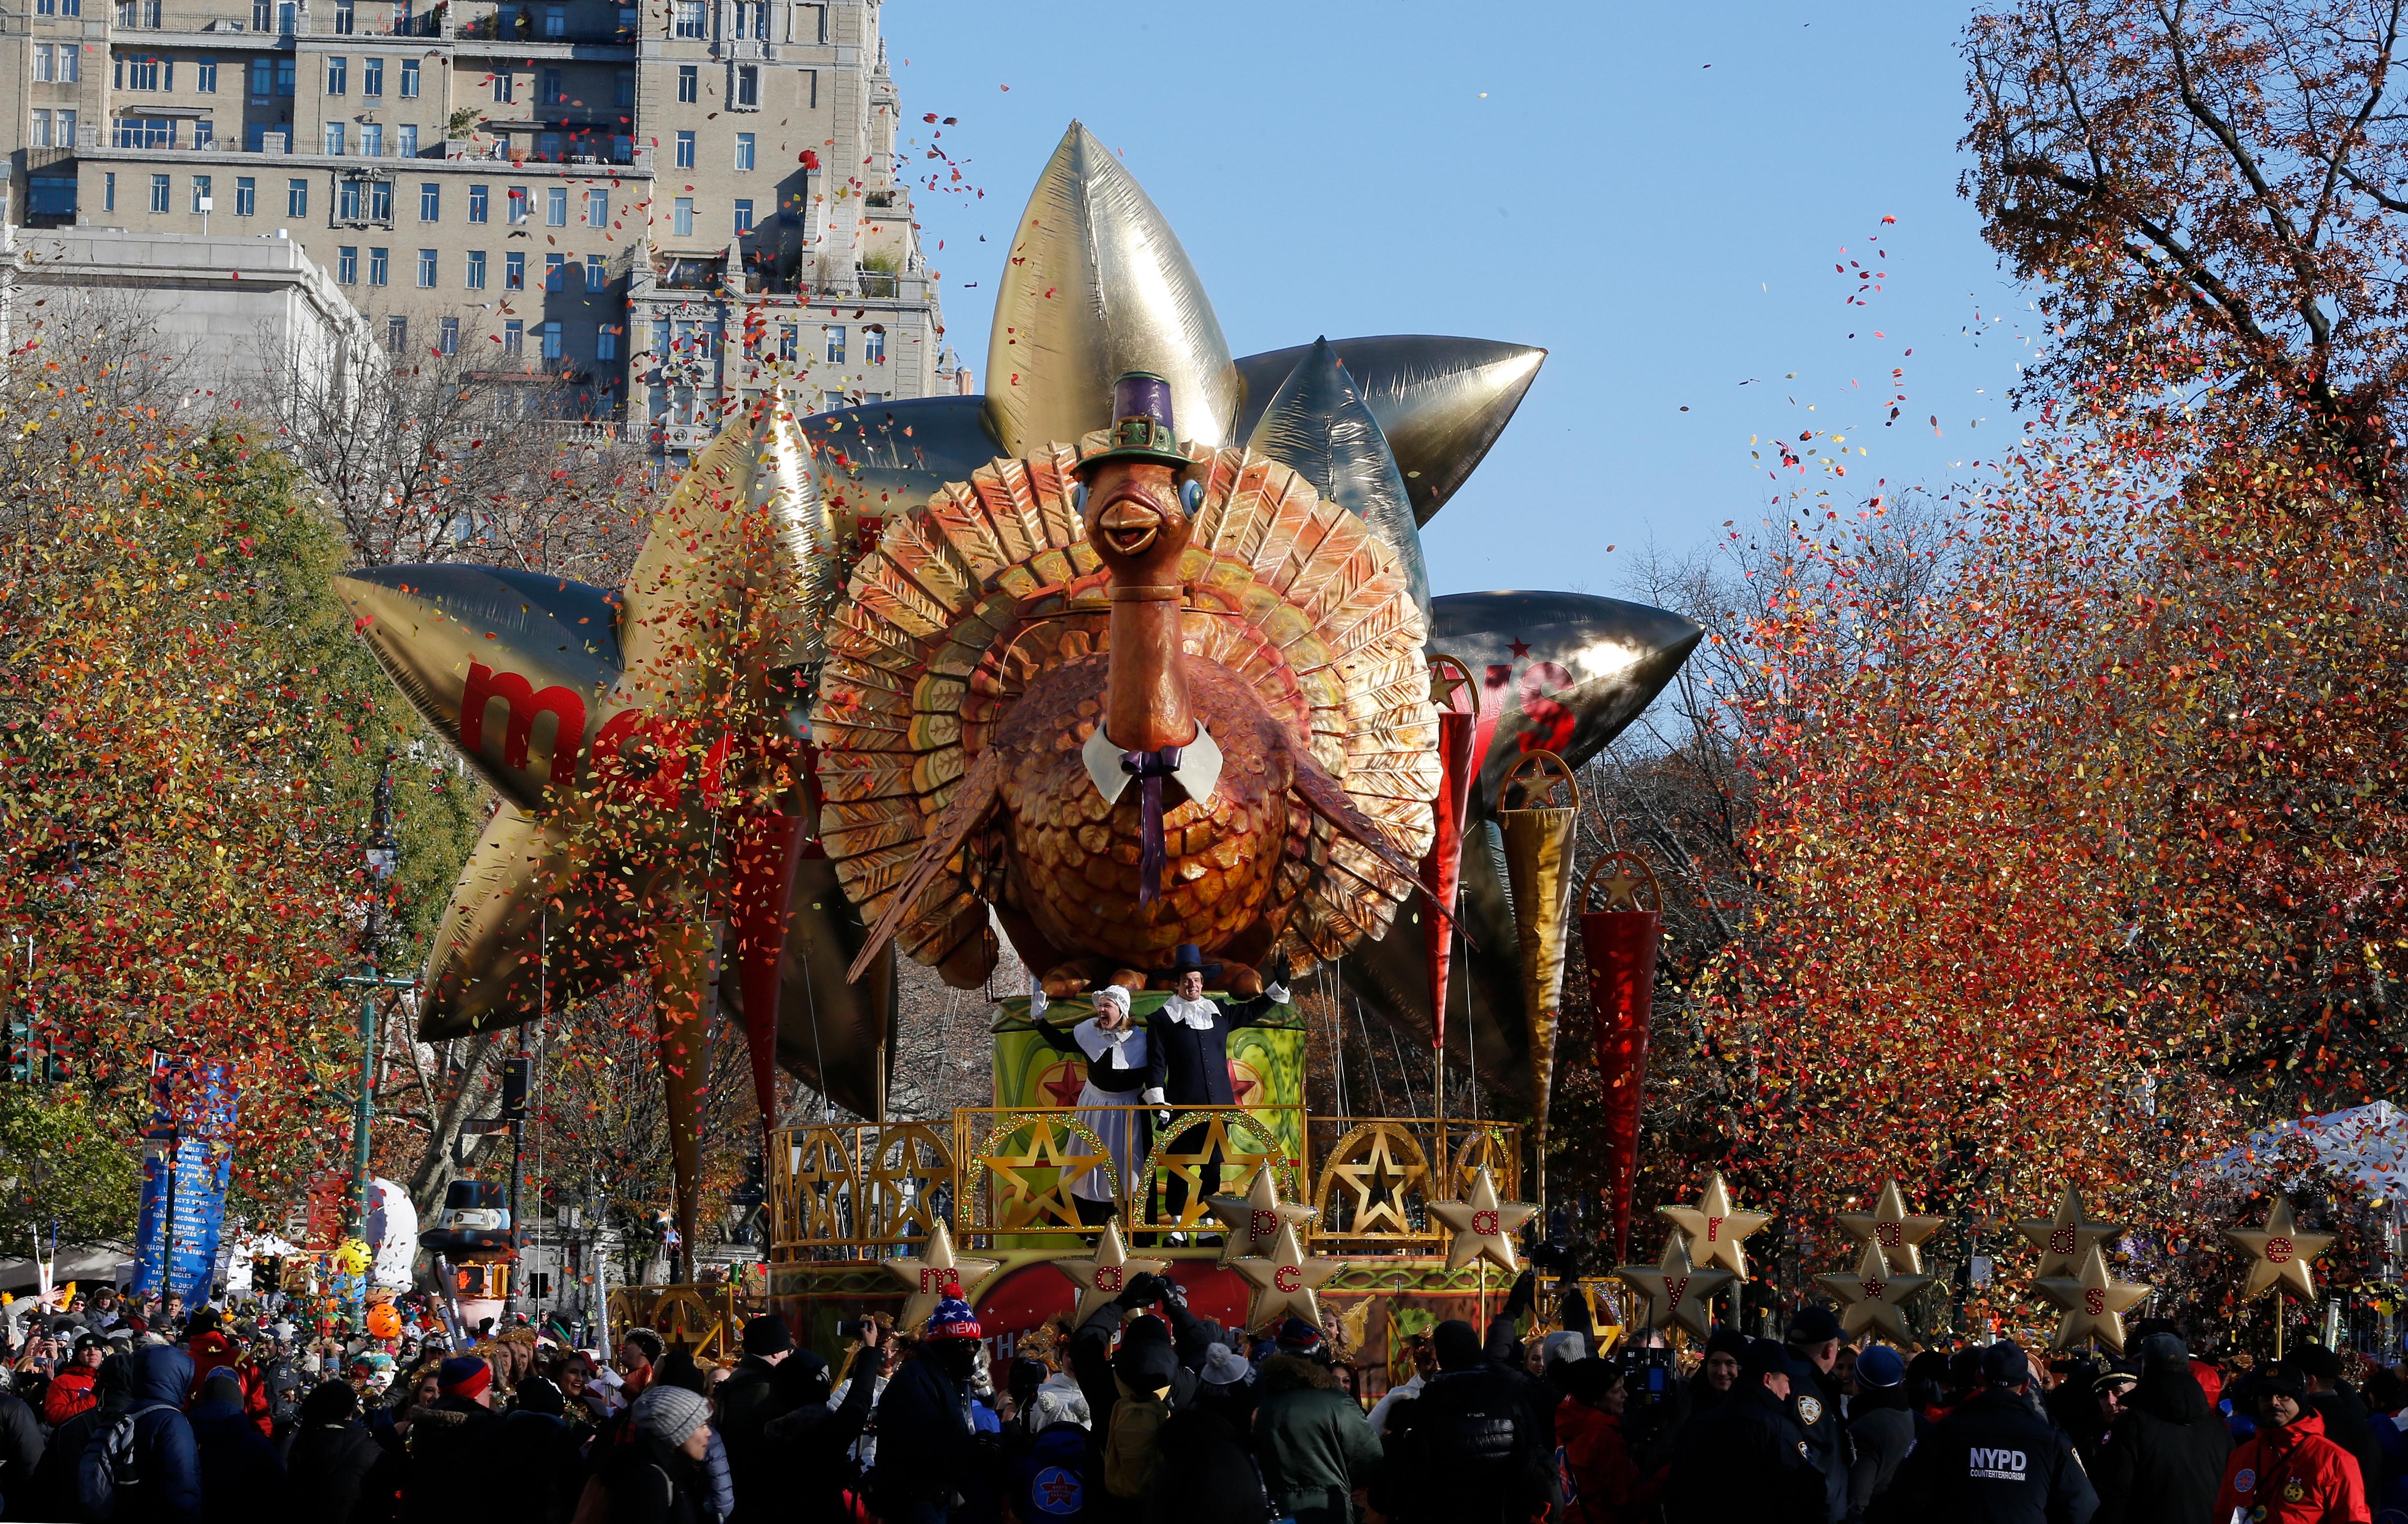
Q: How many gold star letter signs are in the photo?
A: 12